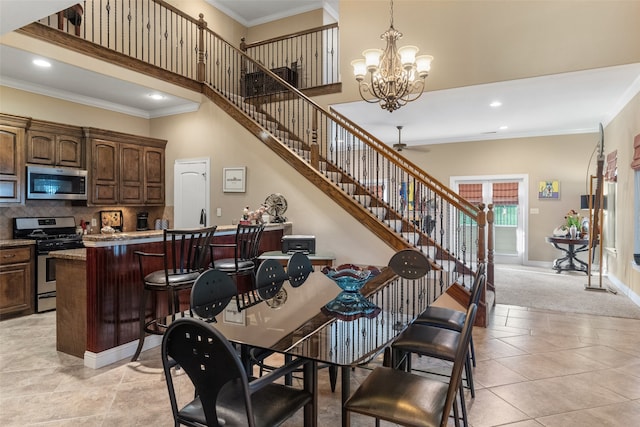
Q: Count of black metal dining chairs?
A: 8